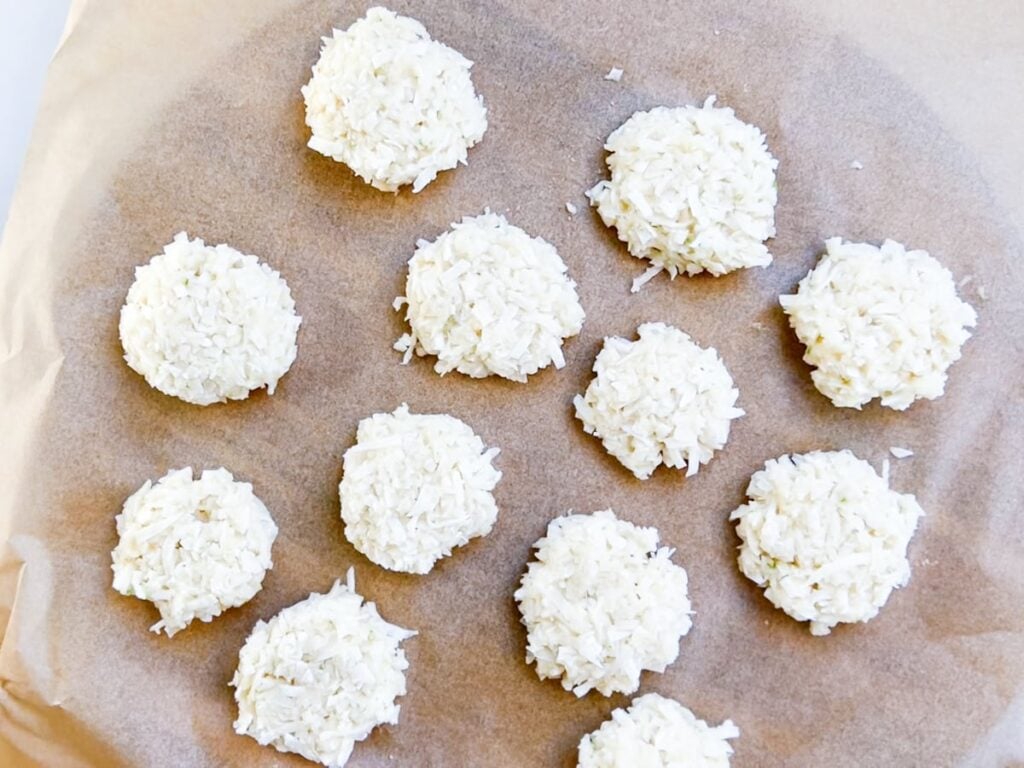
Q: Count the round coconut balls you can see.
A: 12